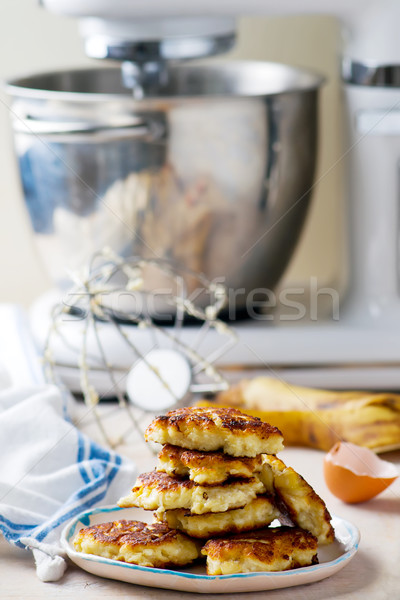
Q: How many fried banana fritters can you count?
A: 7